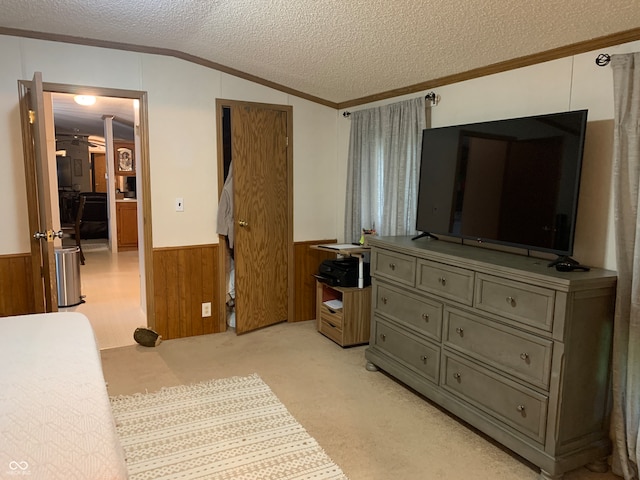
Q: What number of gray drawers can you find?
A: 7